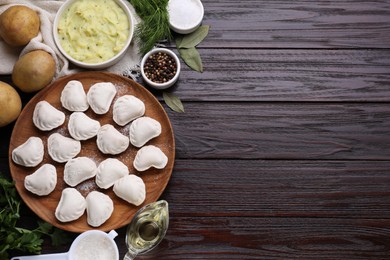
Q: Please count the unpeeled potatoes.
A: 3